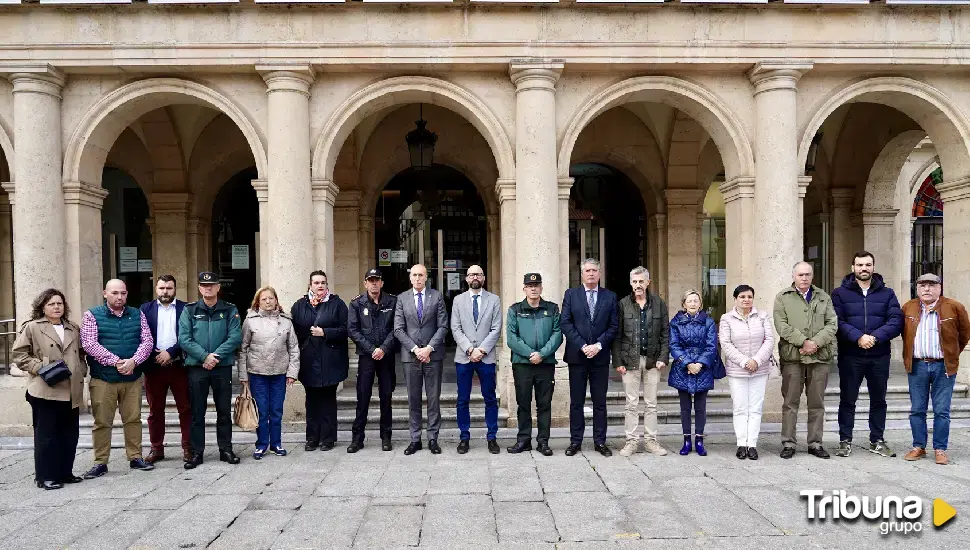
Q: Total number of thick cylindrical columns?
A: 4